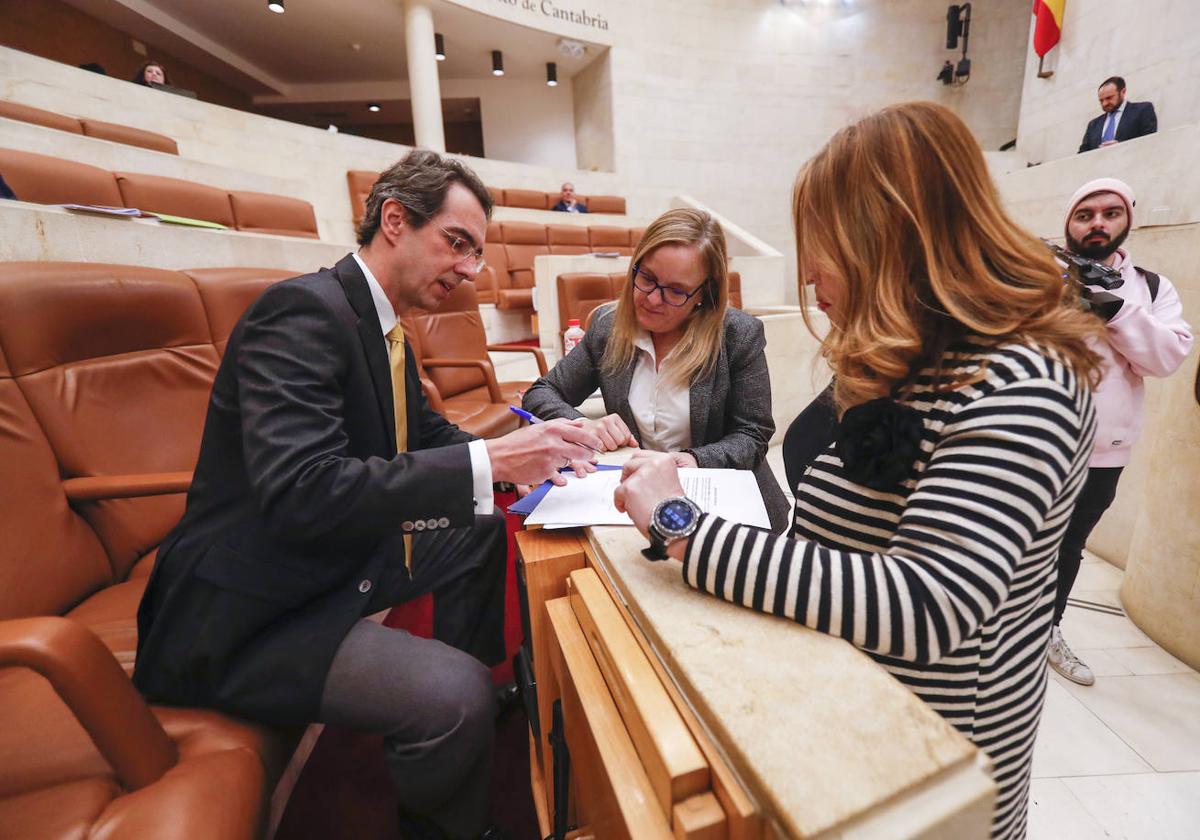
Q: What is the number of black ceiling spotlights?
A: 5